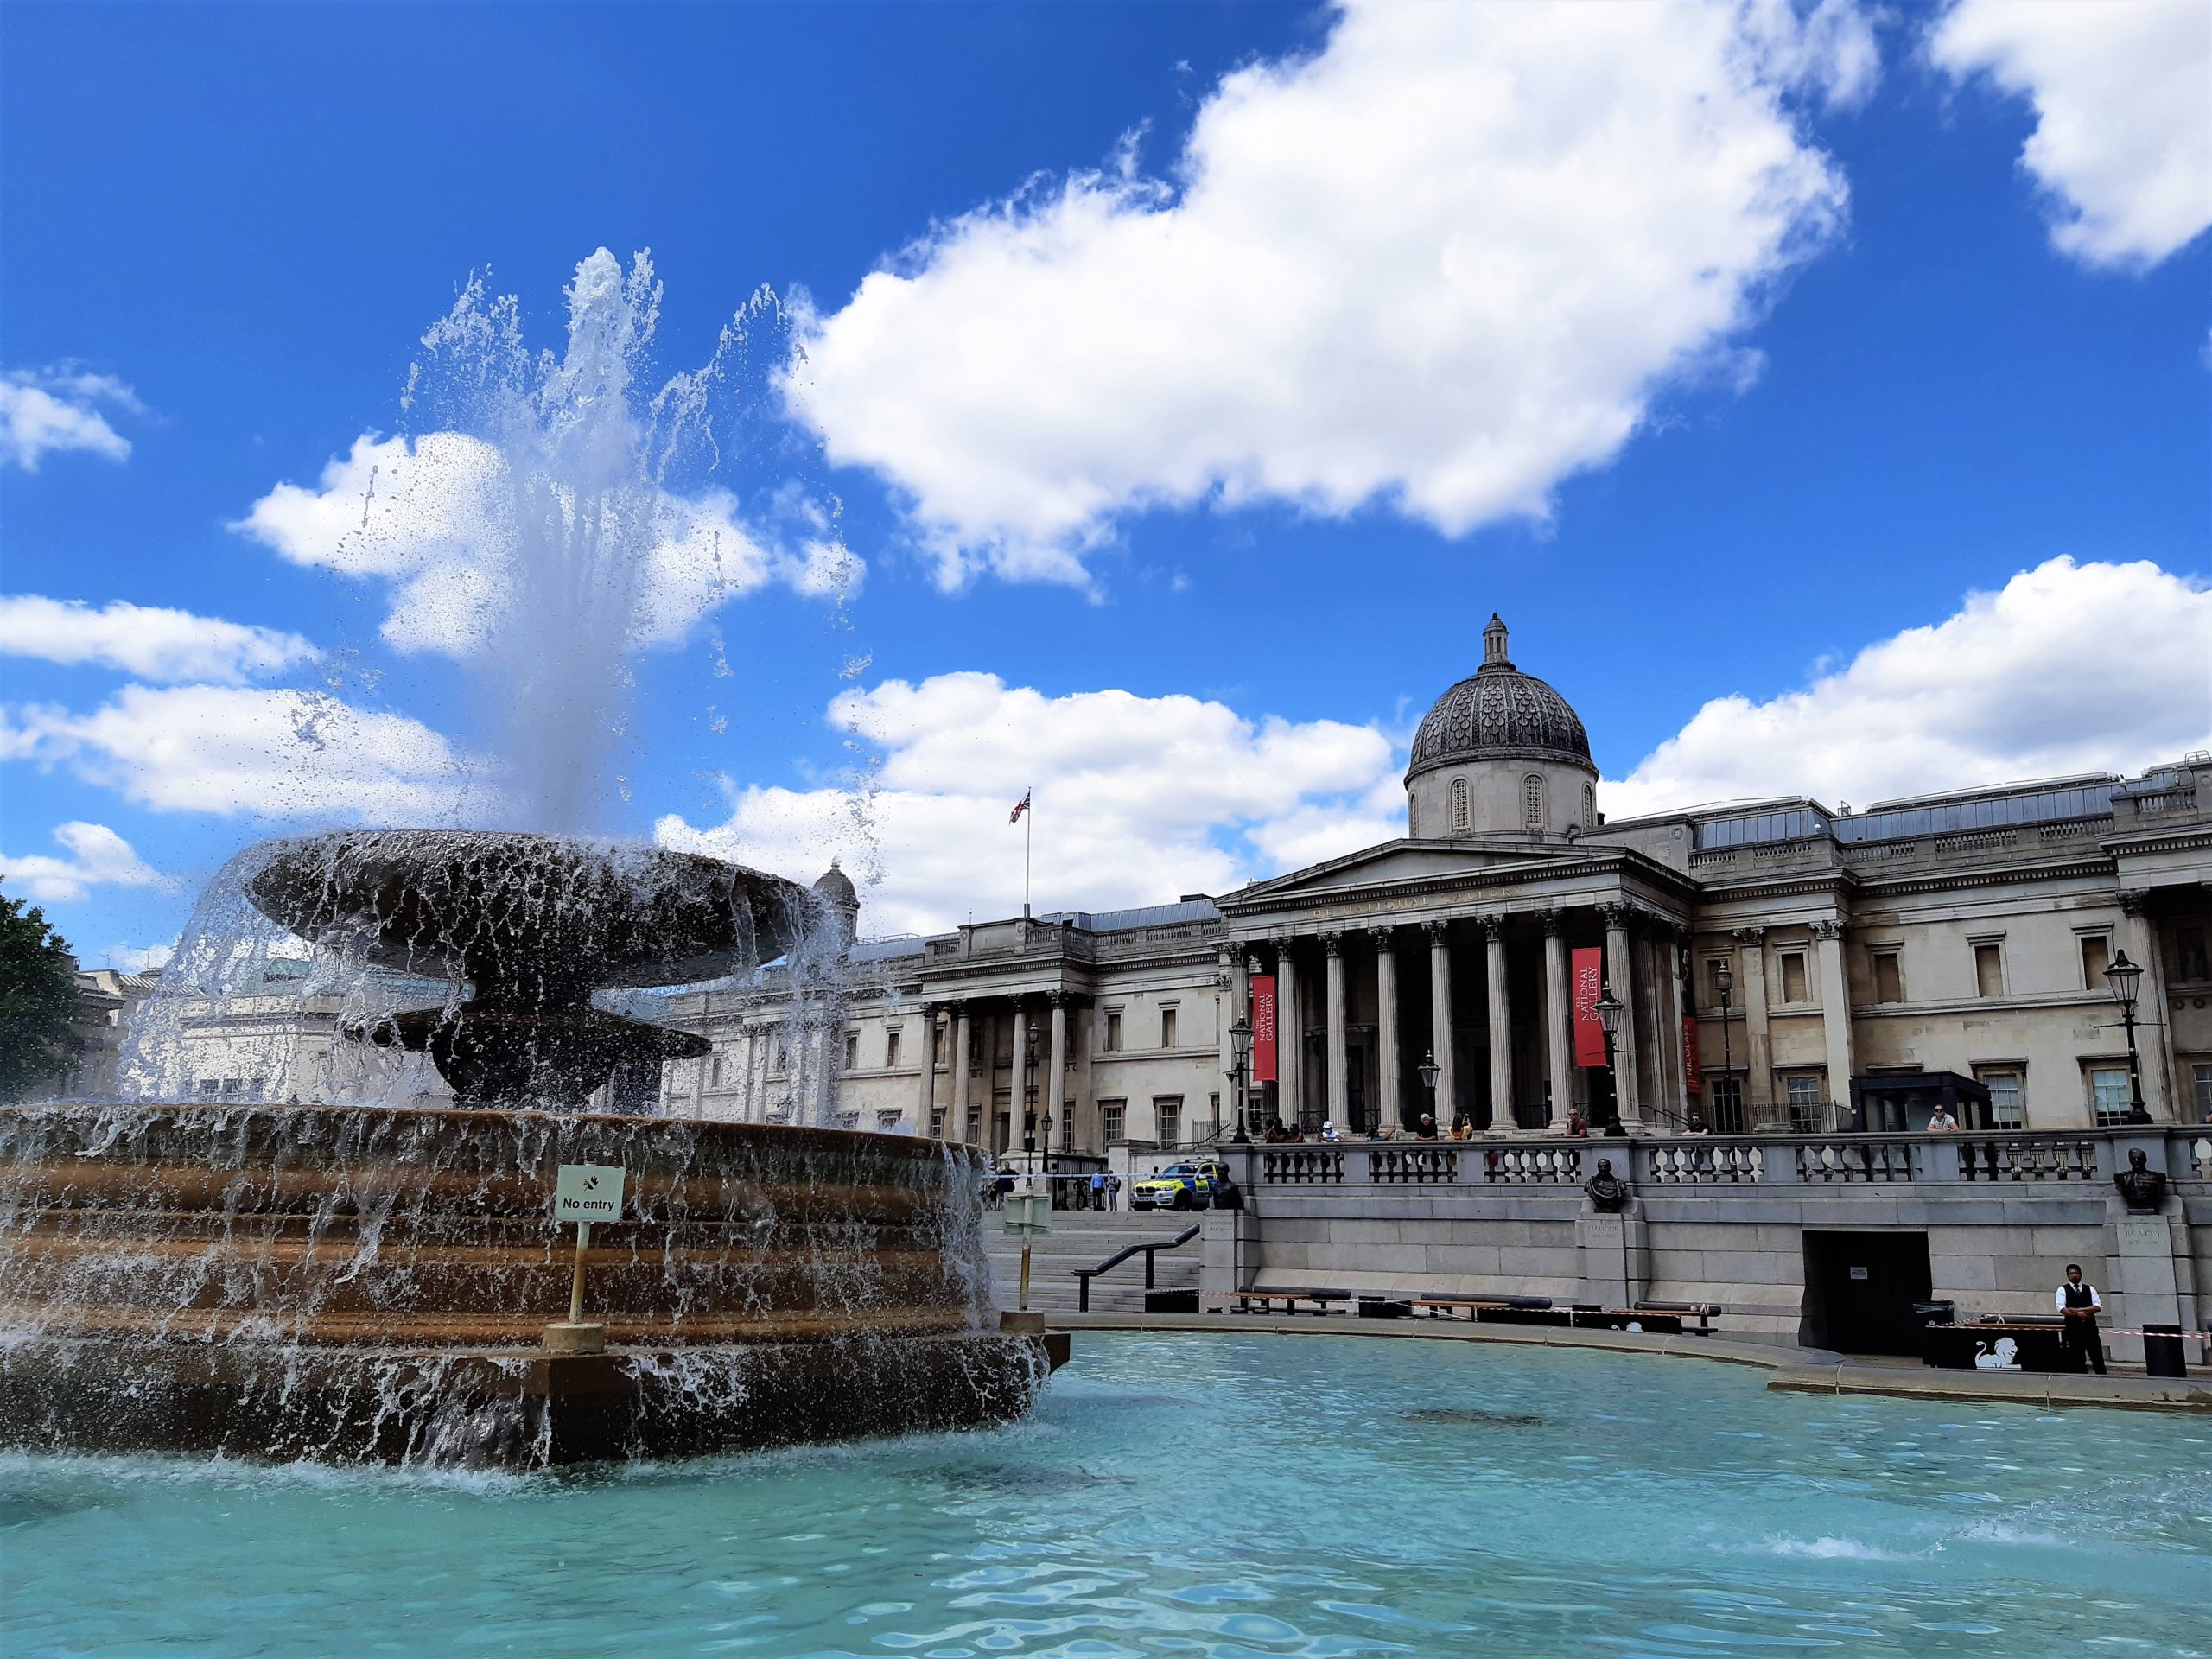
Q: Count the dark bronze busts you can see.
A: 3